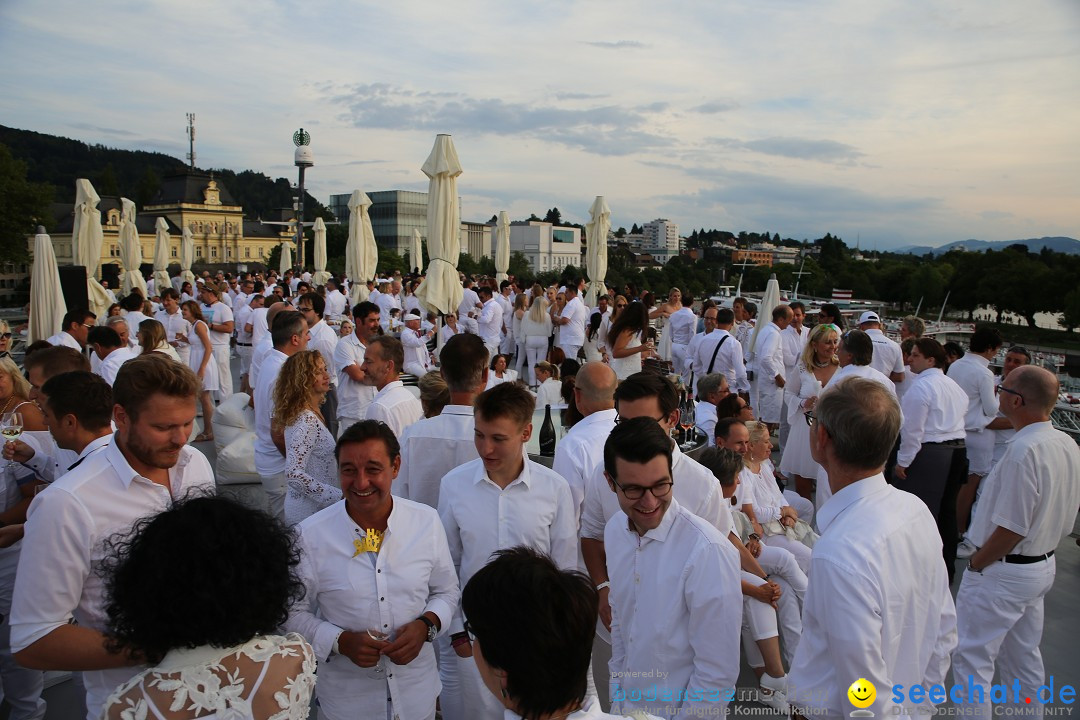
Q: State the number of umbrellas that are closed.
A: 13